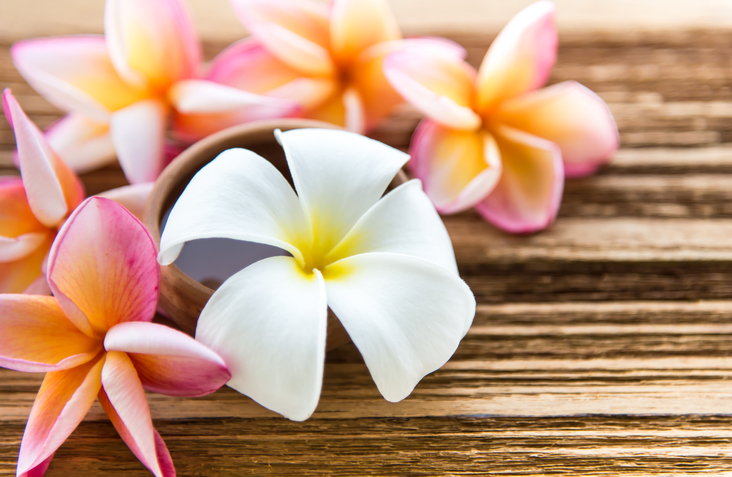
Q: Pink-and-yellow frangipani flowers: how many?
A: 5